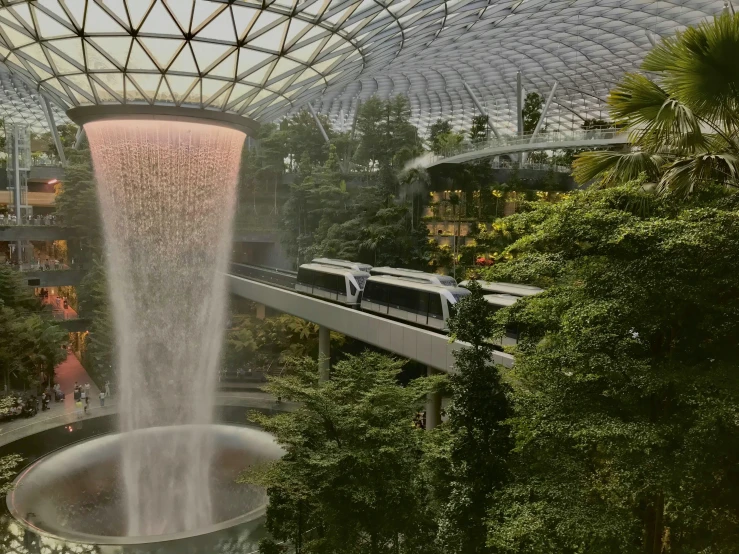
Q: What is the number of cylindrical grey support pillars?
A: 2